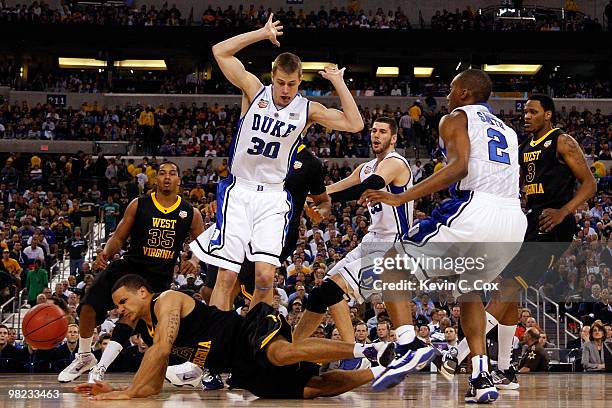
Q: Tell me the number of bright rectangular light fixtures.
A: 6